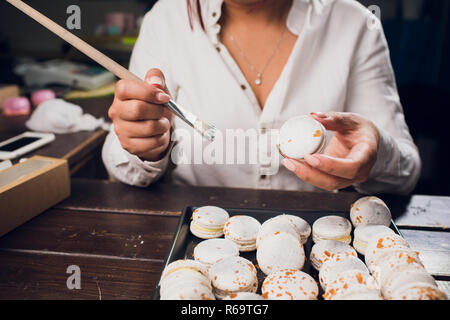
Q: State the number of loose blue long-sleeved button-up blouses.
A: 0